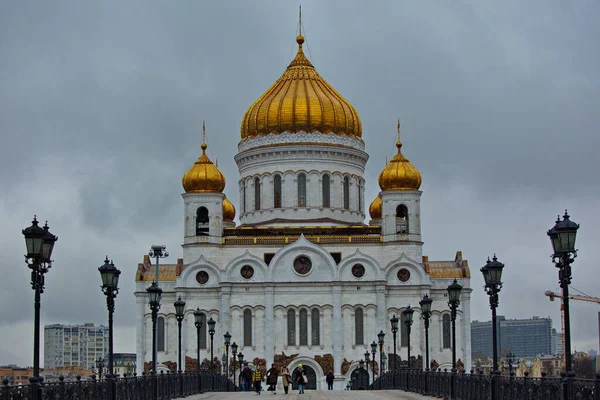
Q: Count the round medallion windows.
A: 5